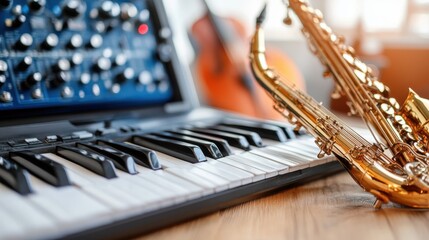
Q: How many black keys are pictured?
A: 13